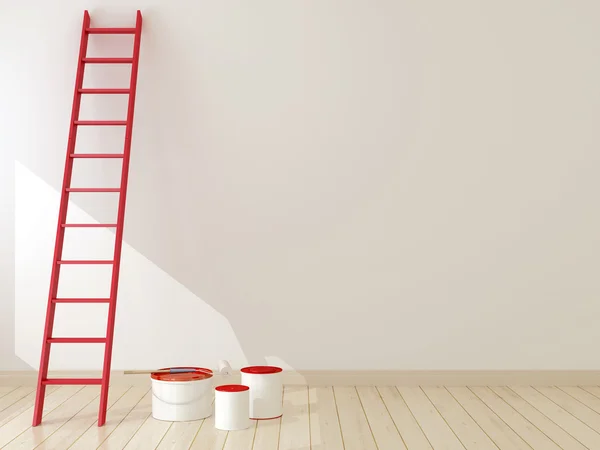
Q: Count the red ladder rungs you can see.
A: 11